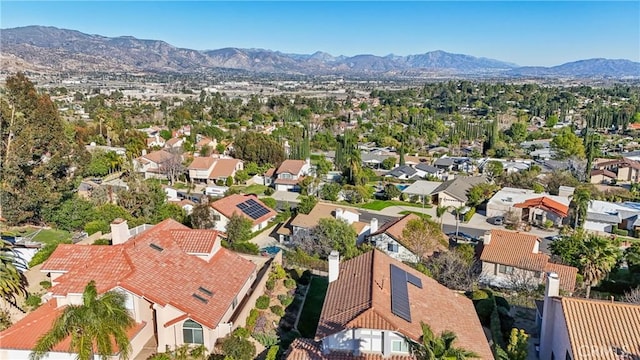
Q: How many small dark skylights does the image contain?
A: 3